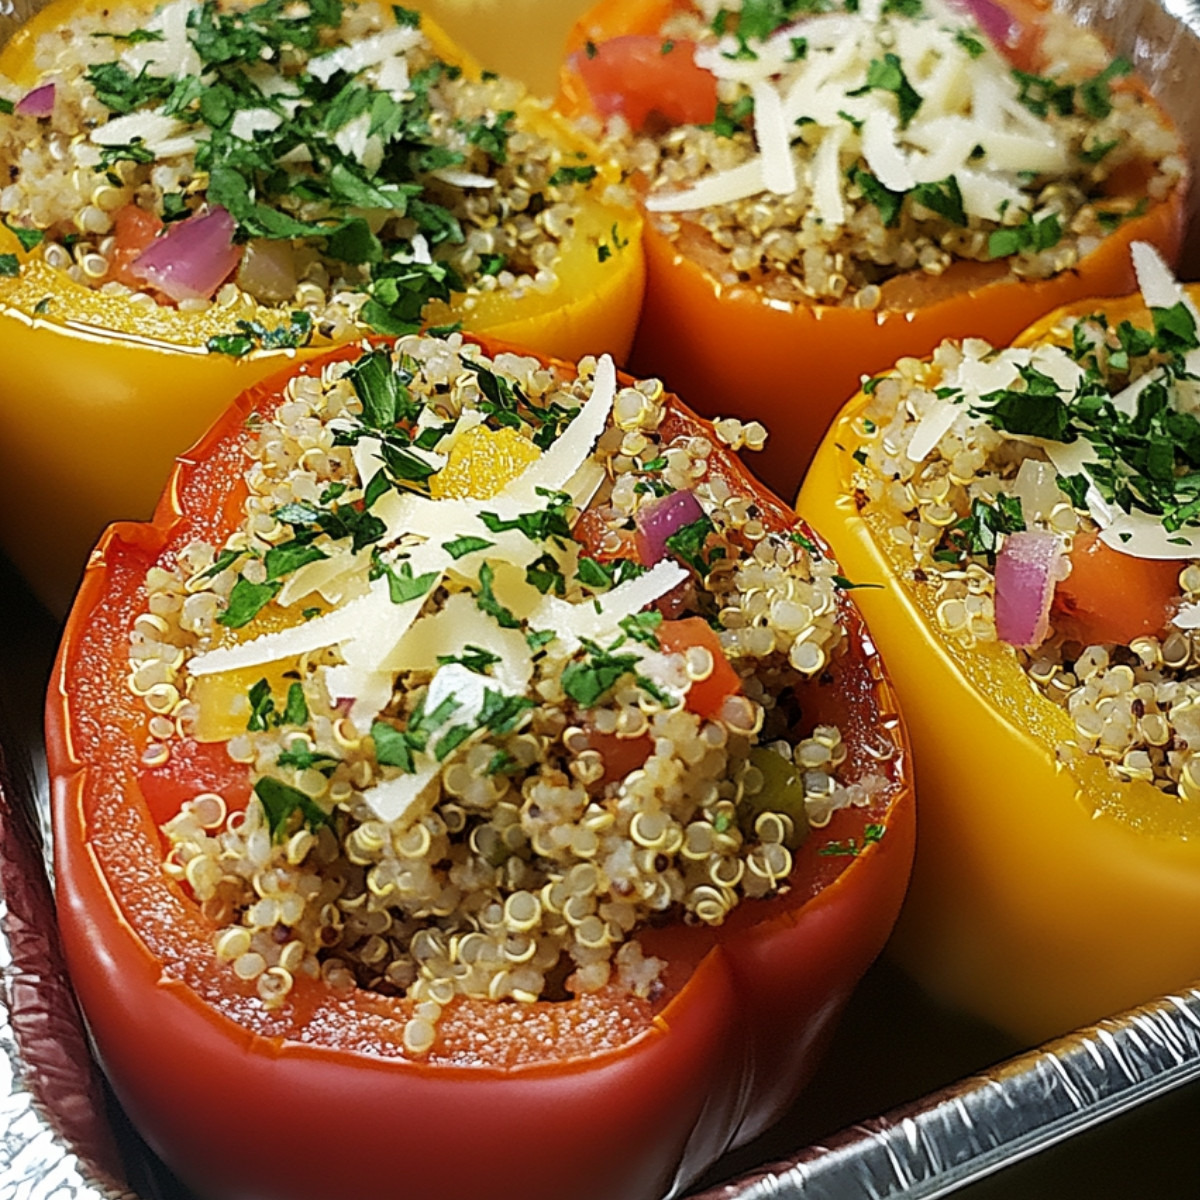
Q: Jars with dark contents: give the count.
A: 0